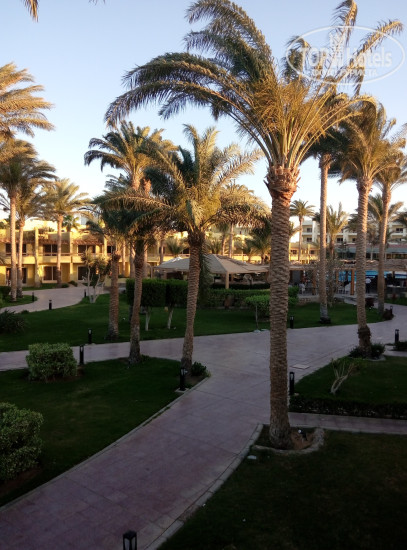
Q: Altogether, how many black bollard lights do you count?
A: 11